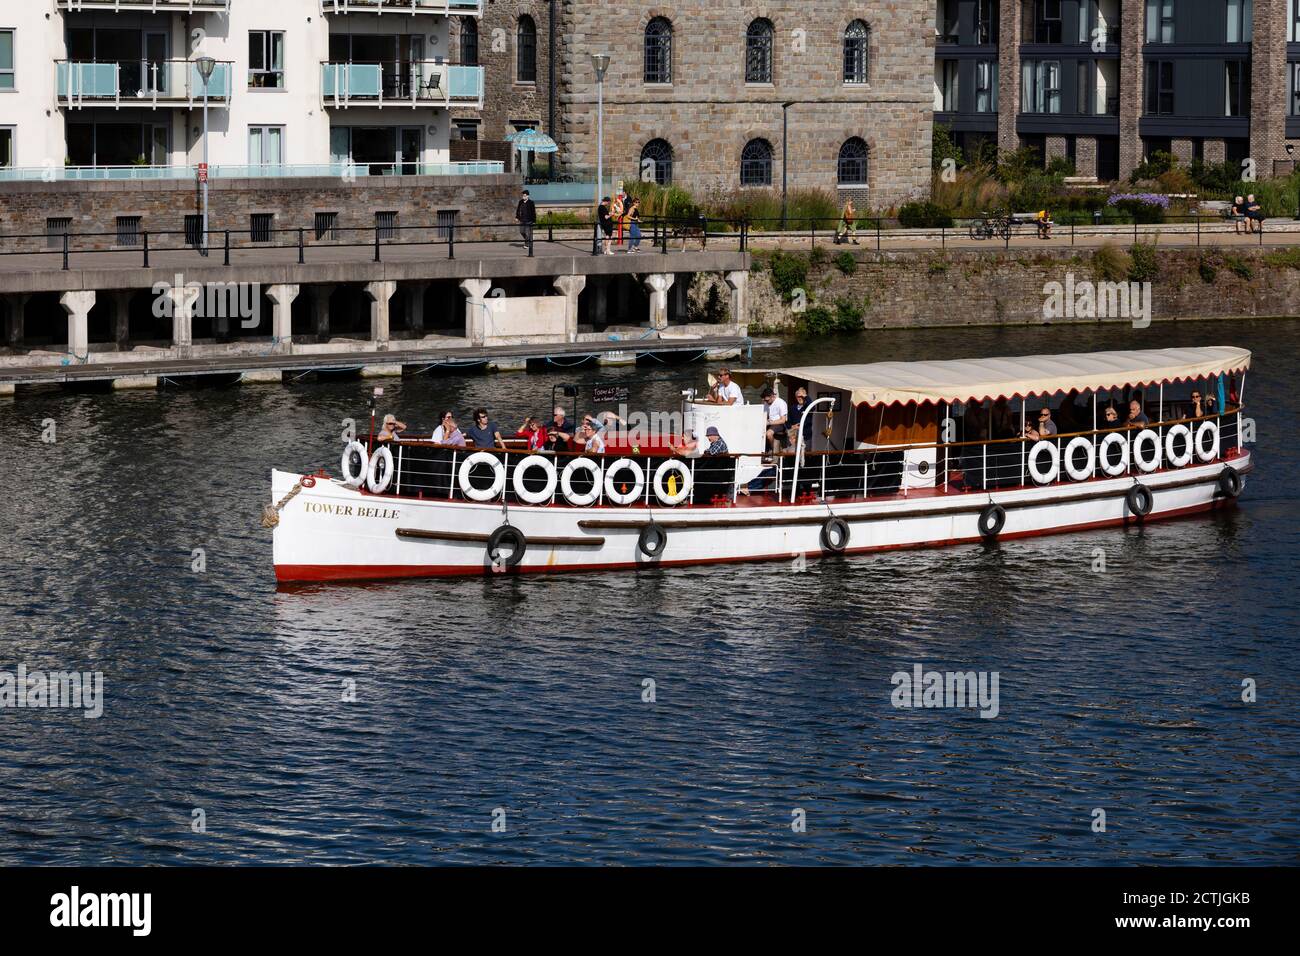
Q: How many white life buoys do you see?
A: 13